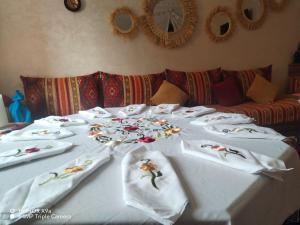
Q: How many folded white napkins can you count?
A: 12